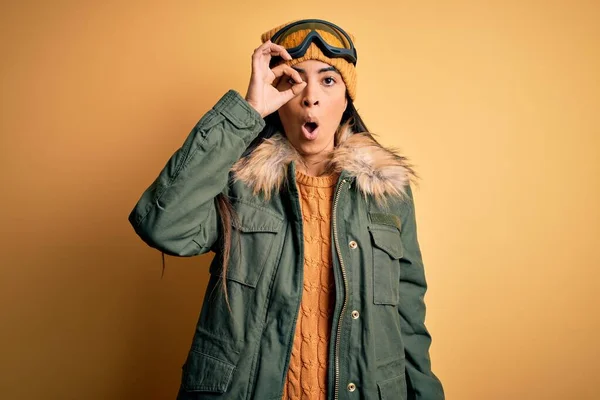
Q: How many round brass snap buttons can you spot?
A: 3